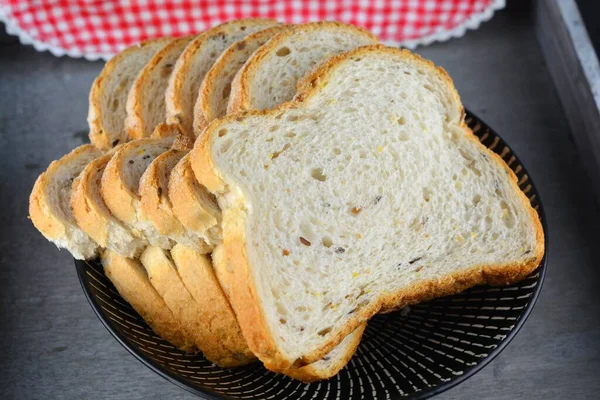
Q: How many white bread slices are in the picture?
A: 6